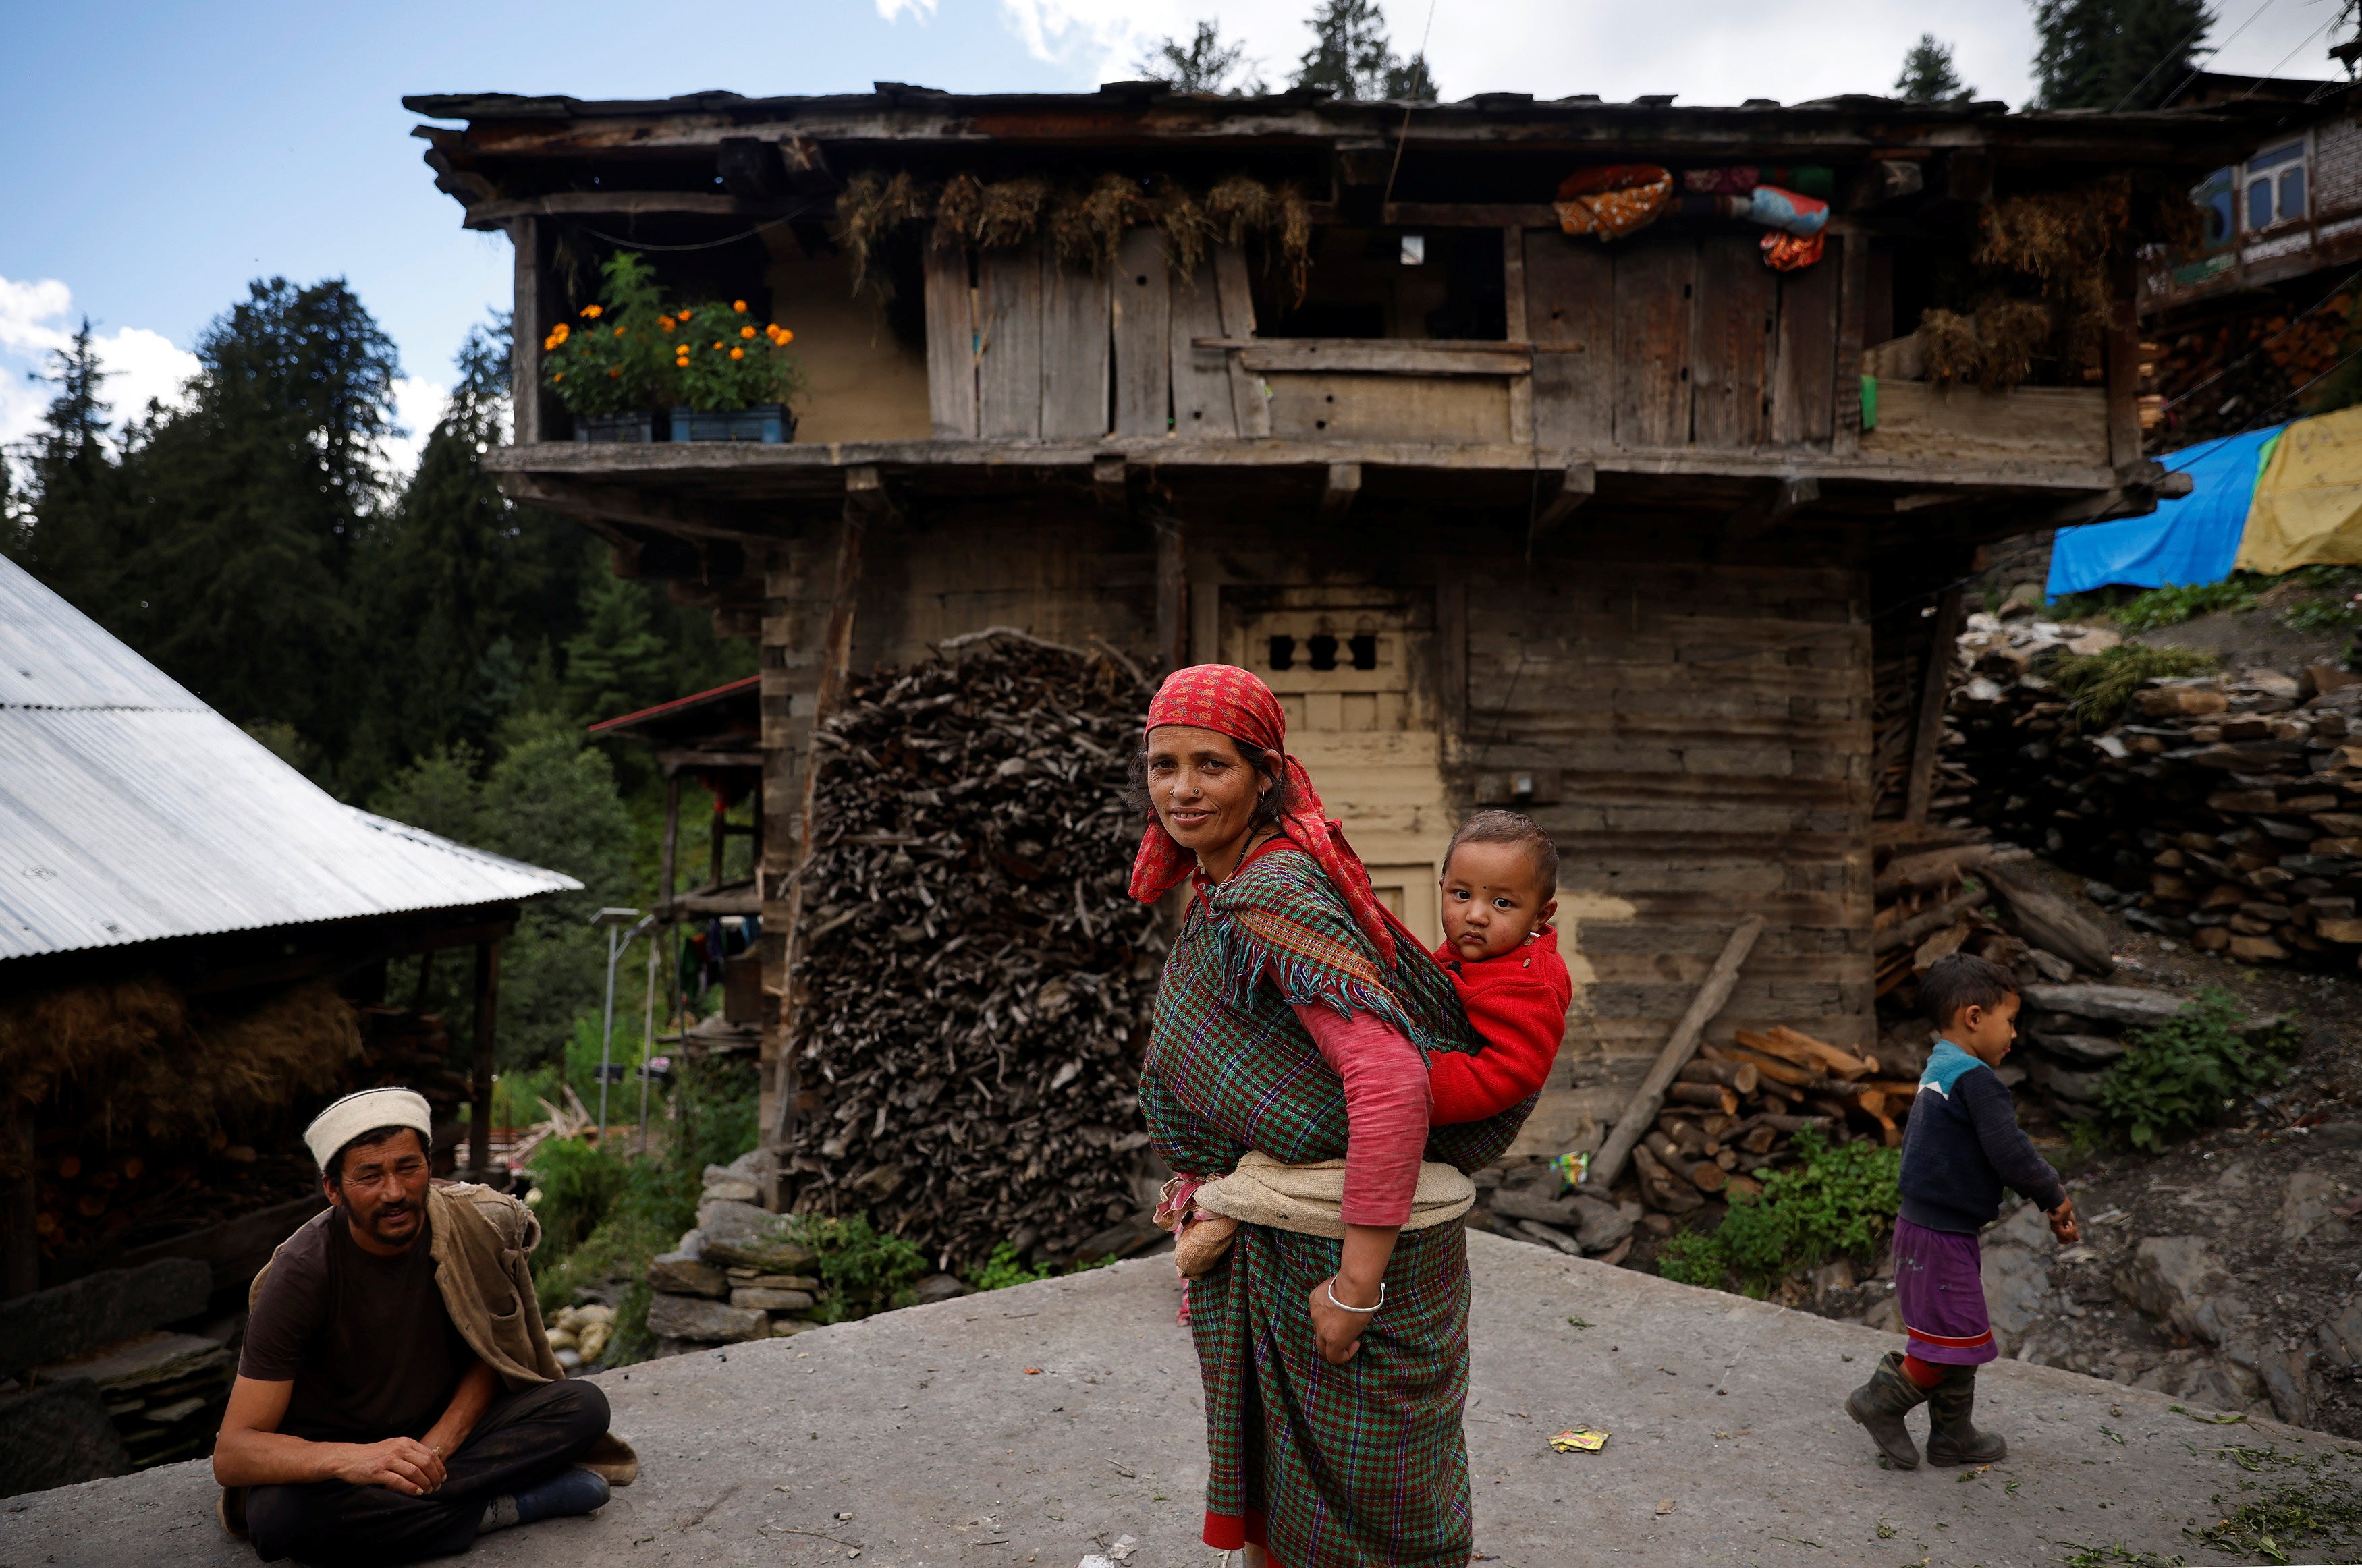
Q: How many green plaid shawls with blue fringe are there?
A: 1